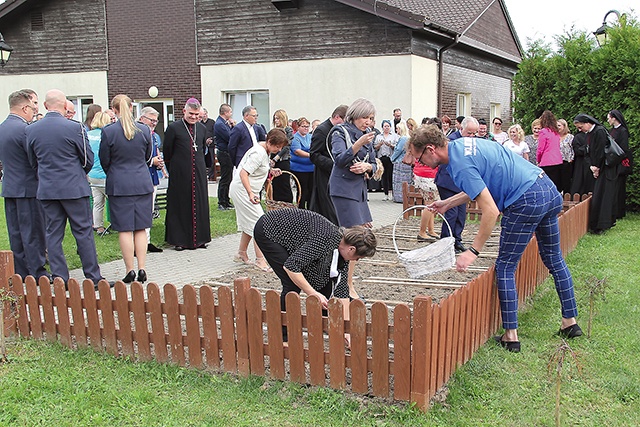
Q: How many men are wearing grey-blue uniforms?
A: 2